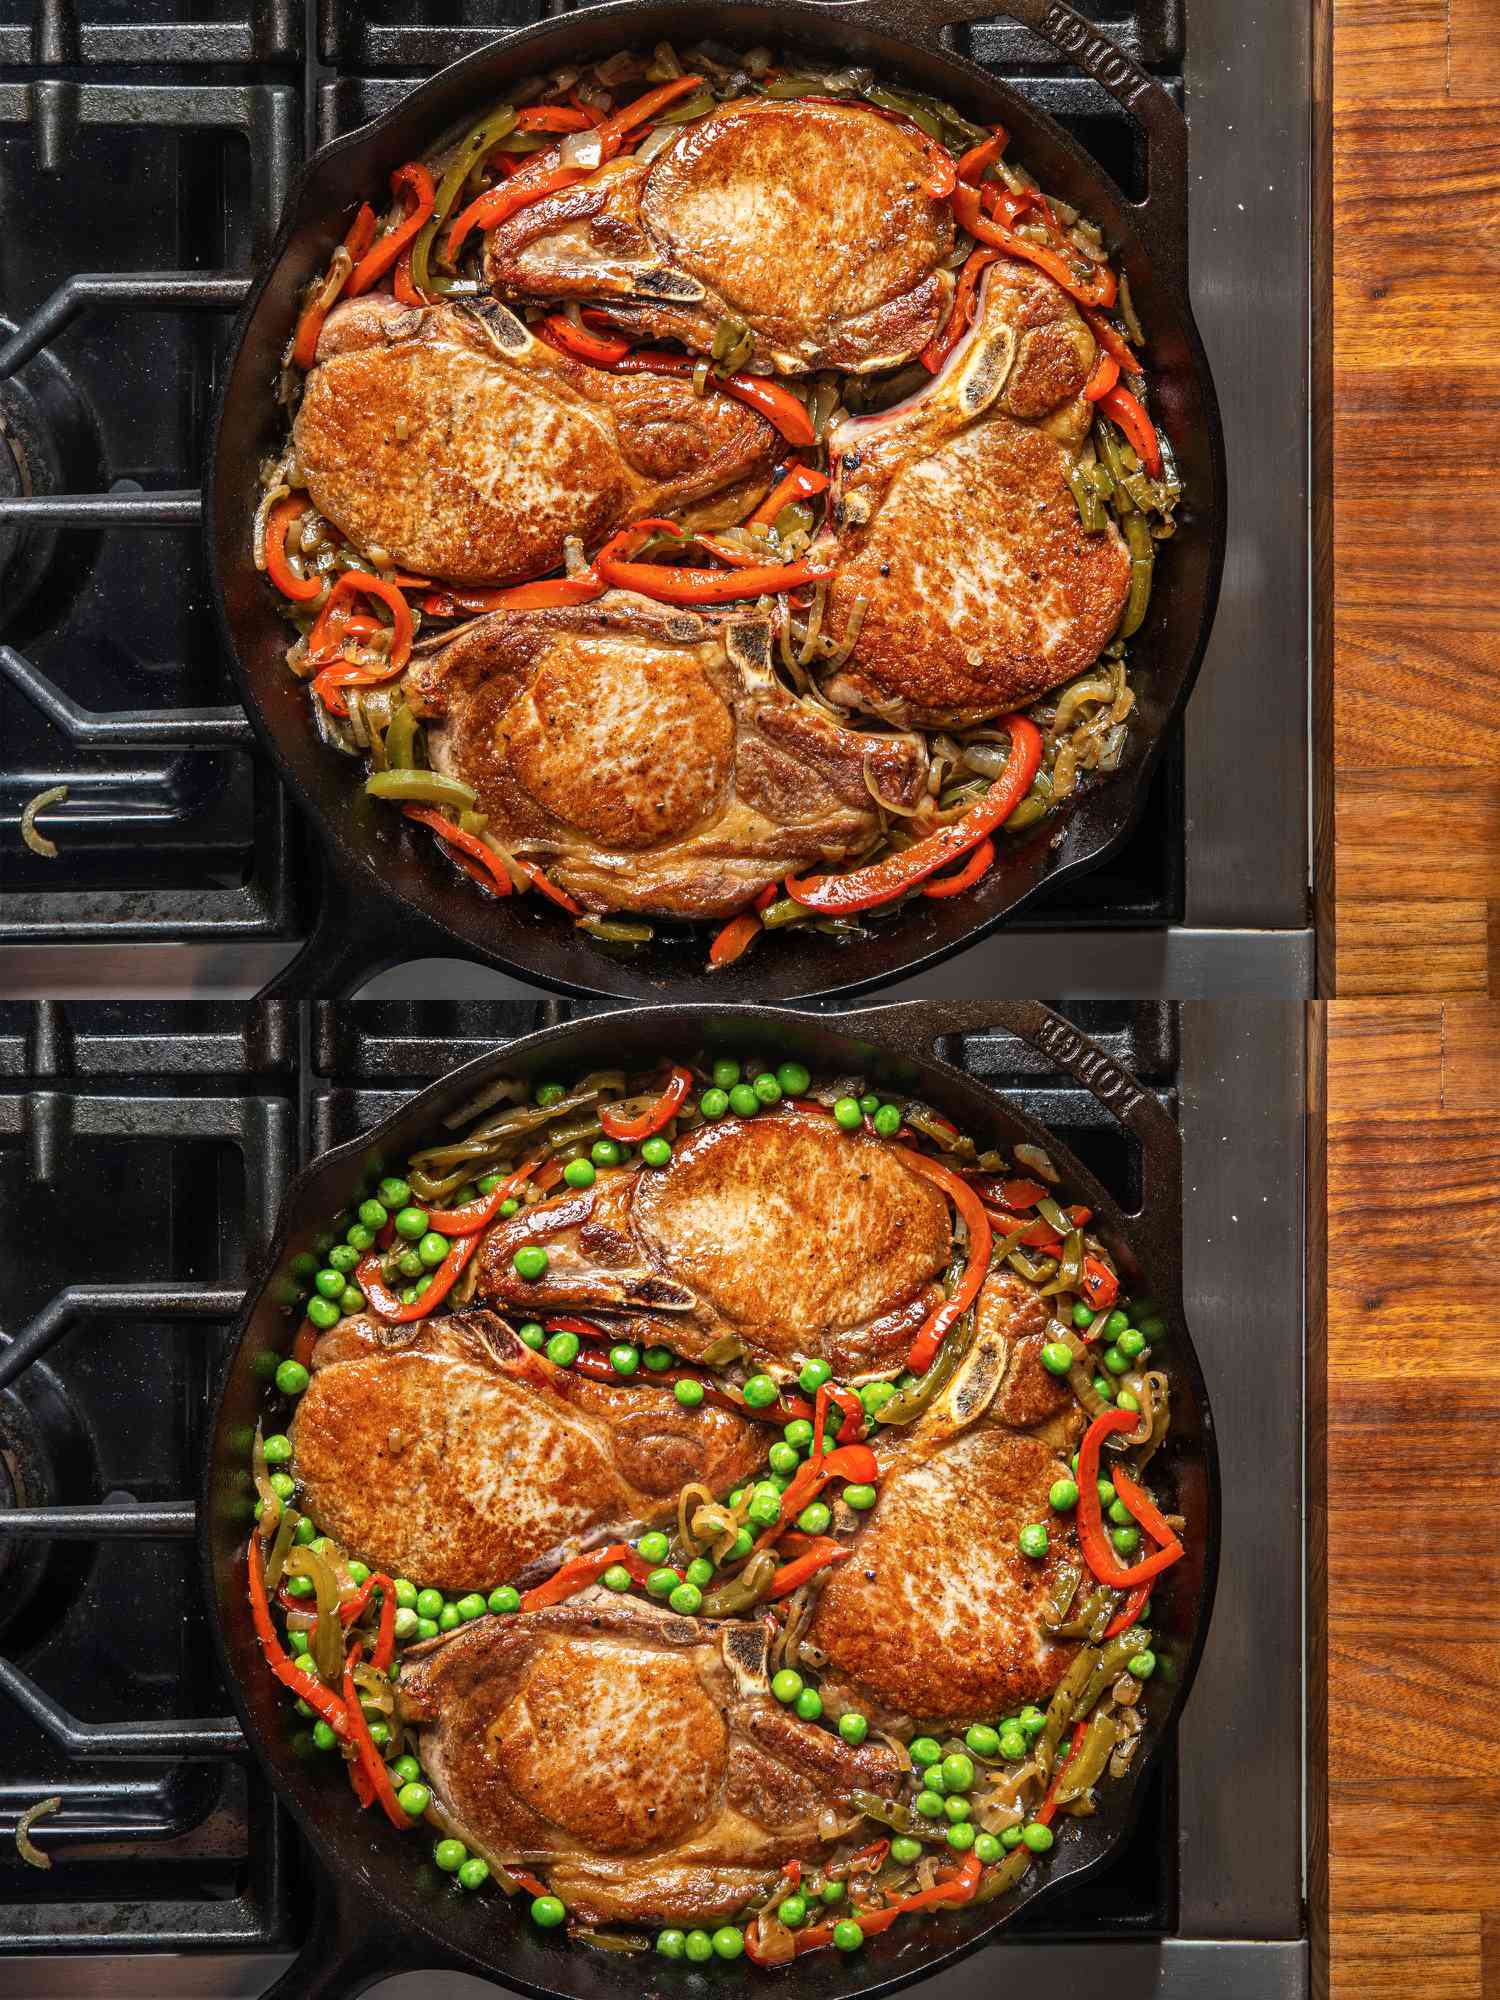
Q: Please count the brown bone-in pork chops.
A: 8